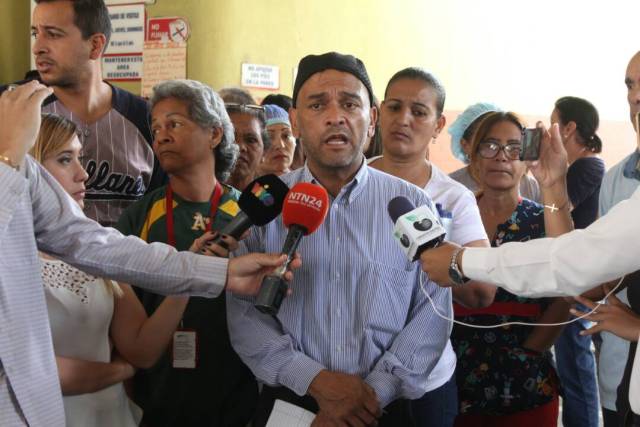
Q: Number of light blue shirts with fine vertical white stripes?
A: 1